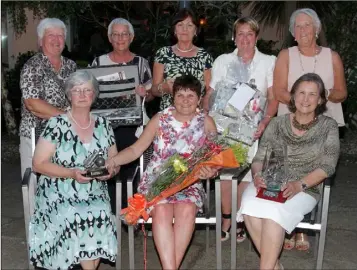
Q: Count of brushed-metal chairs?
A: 3